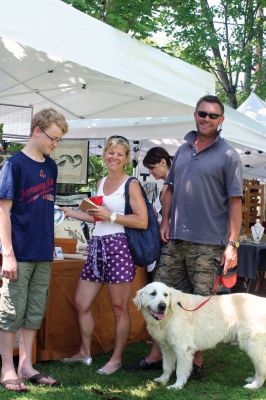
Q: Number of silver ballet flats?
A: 2